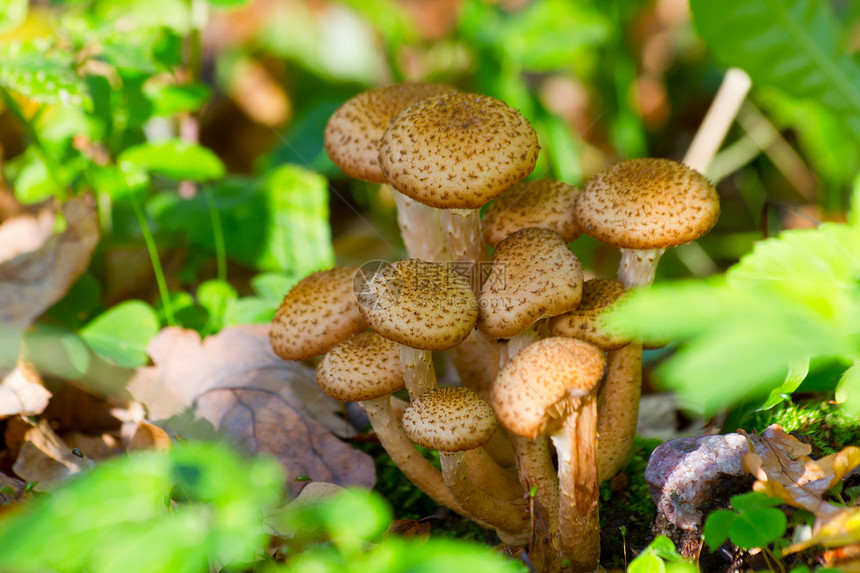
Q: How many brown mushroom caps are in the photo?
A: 11